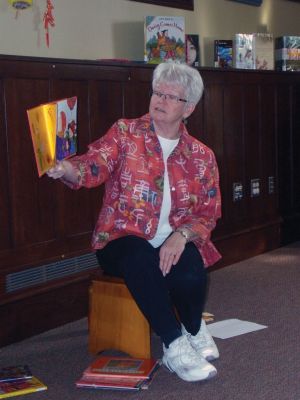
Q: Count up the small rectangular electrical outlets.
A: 3